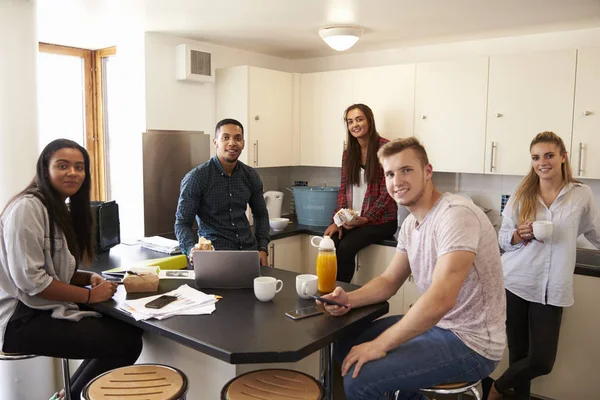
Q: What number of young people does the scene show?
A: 5